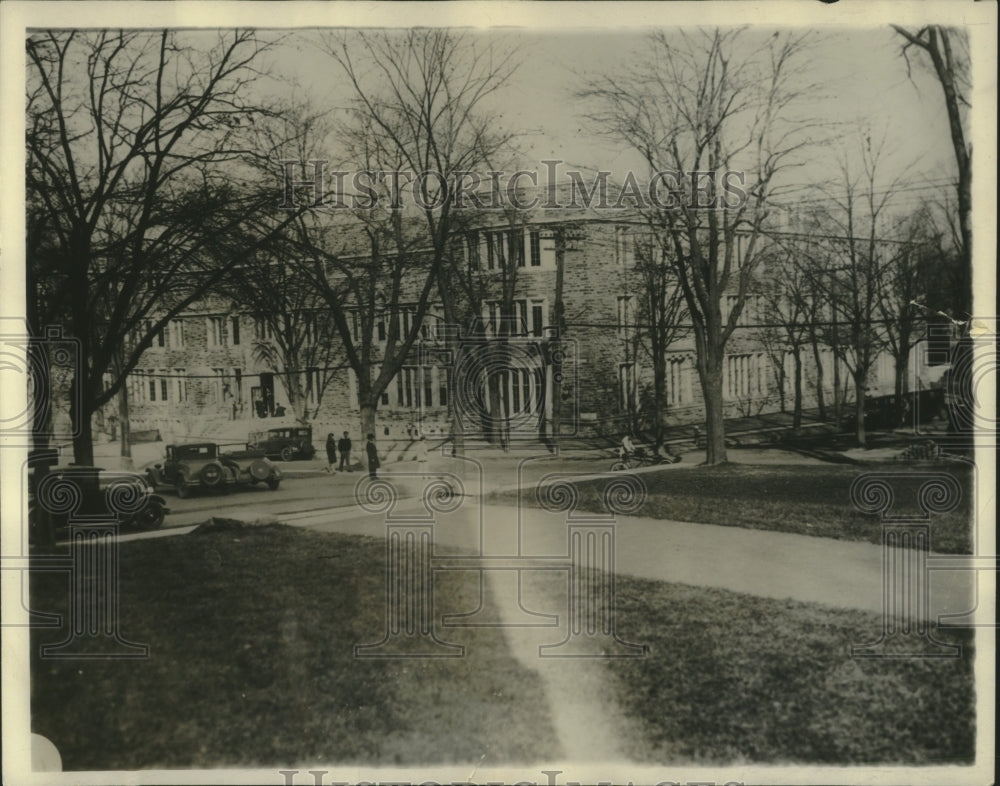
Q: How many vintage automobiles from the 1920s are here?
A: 4